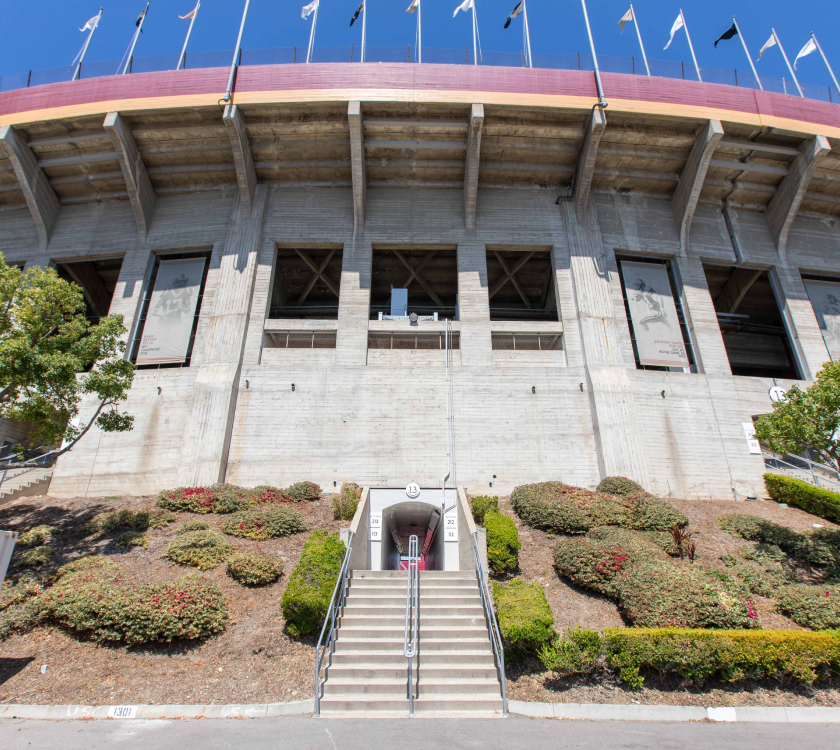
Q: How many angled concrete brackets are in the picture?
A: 8